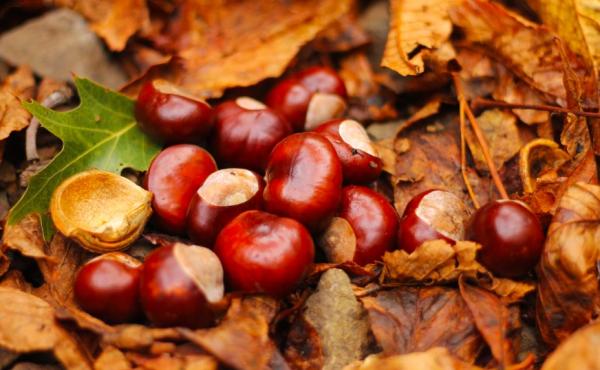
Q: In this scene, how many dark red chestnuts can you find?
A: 13